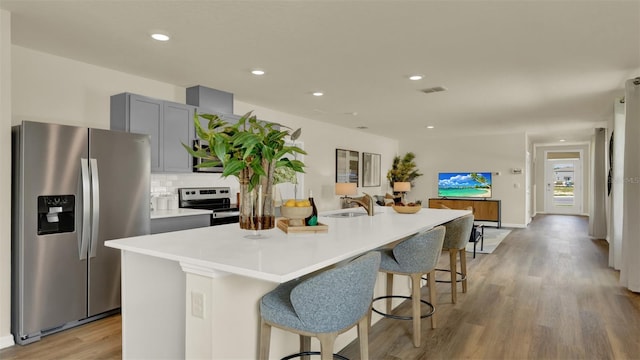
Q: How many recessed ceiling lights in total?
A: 6